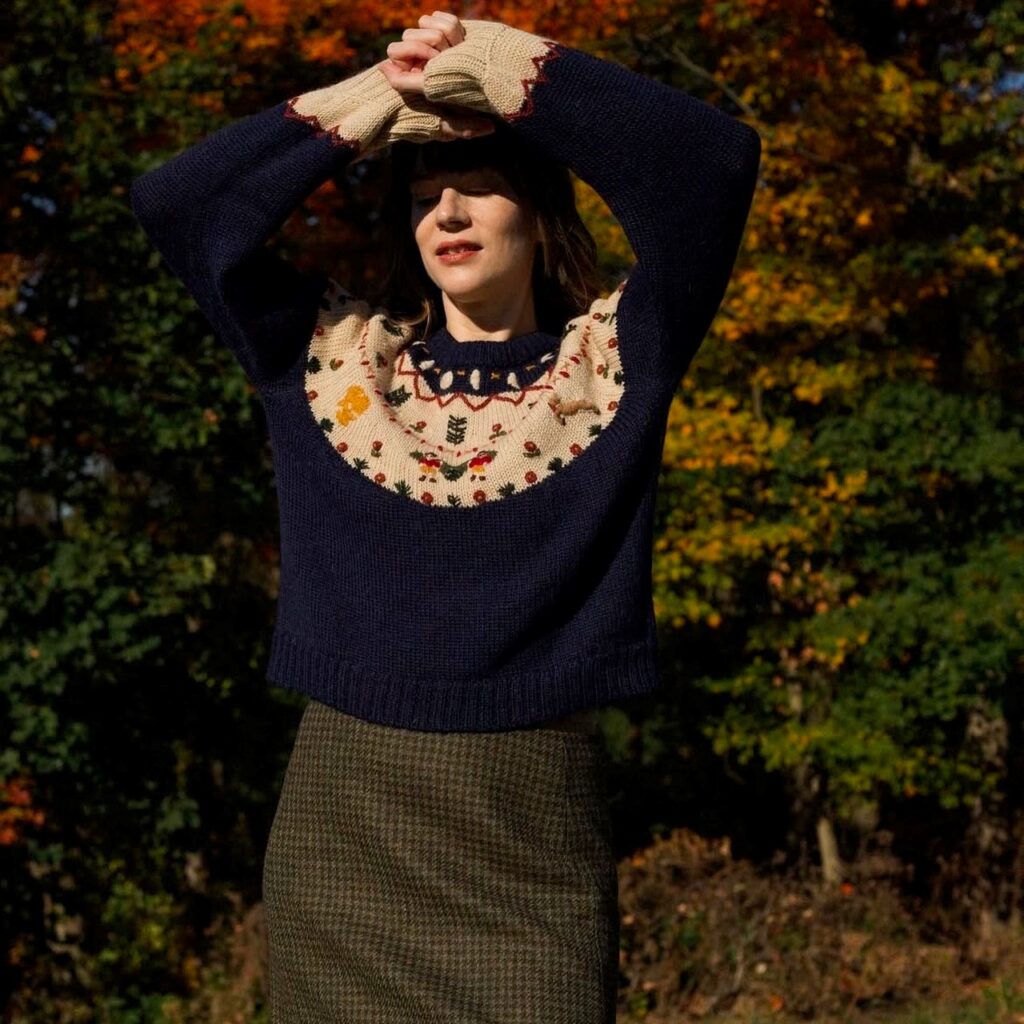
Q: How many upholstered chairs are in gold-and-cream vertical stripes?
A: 0